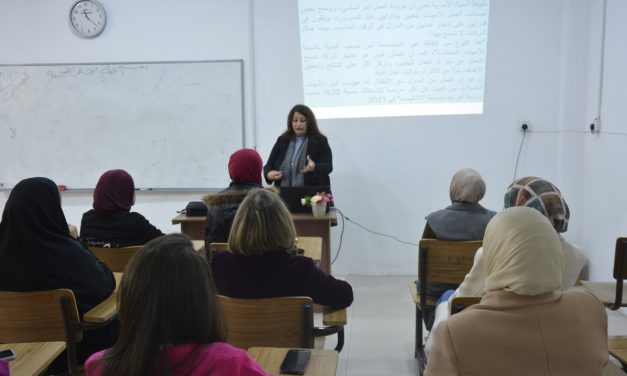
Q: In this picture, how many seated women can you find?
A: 8